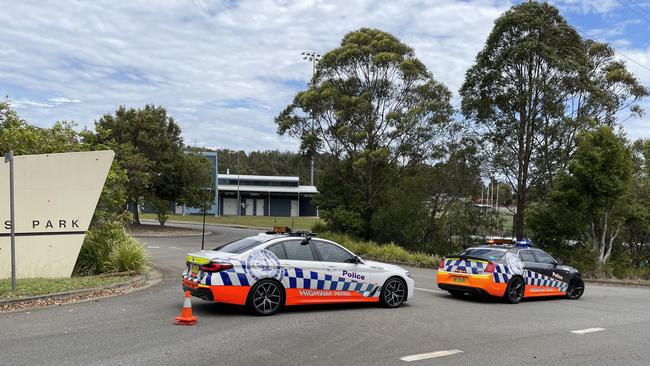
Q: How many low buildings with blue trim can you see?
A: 1